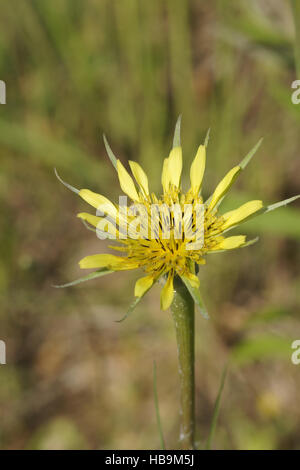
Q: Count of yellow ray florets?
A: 14